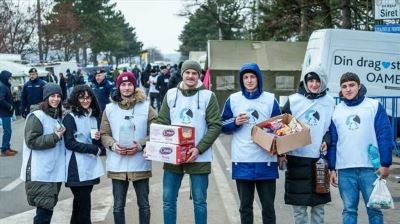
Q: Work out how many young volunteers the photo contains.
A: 7